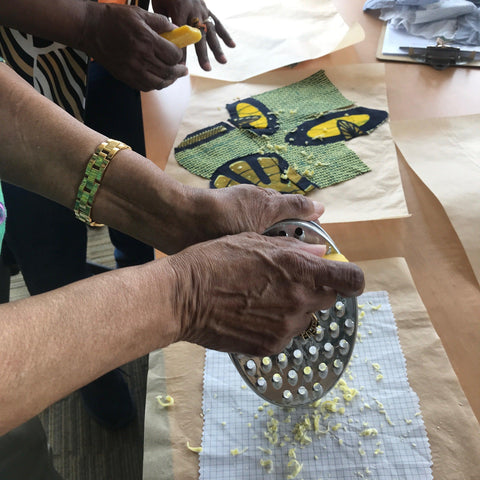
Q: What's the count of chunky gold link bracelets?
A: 1